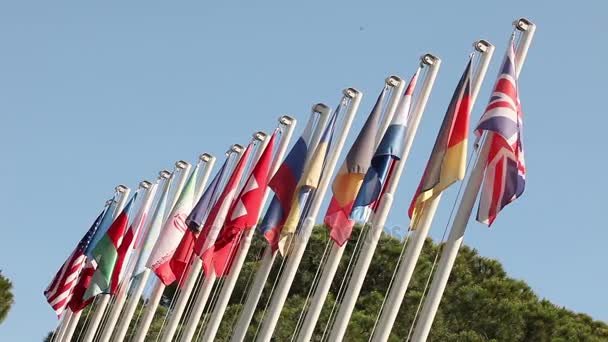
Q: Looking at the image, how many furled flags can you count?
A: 15